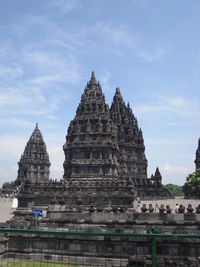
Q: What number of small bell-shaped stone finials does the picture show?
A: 7